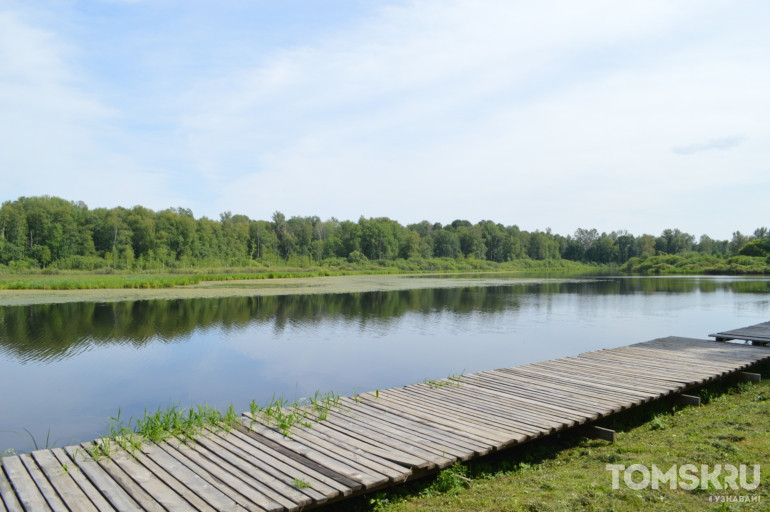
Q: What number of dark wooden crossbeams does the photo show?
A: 3